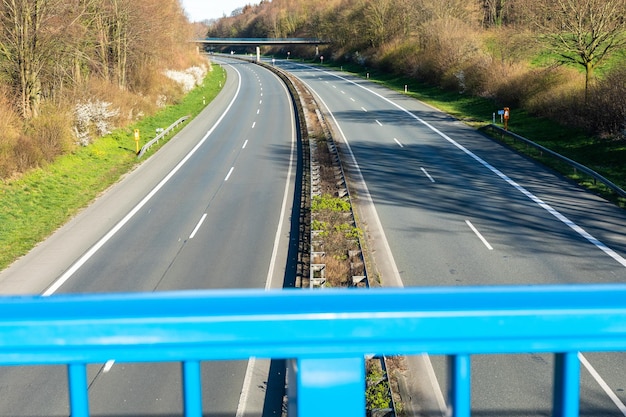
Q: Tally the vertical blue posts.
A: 5